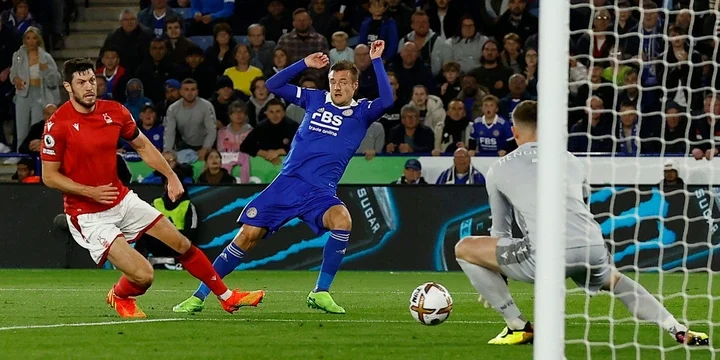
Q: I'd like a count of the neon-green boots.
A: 2